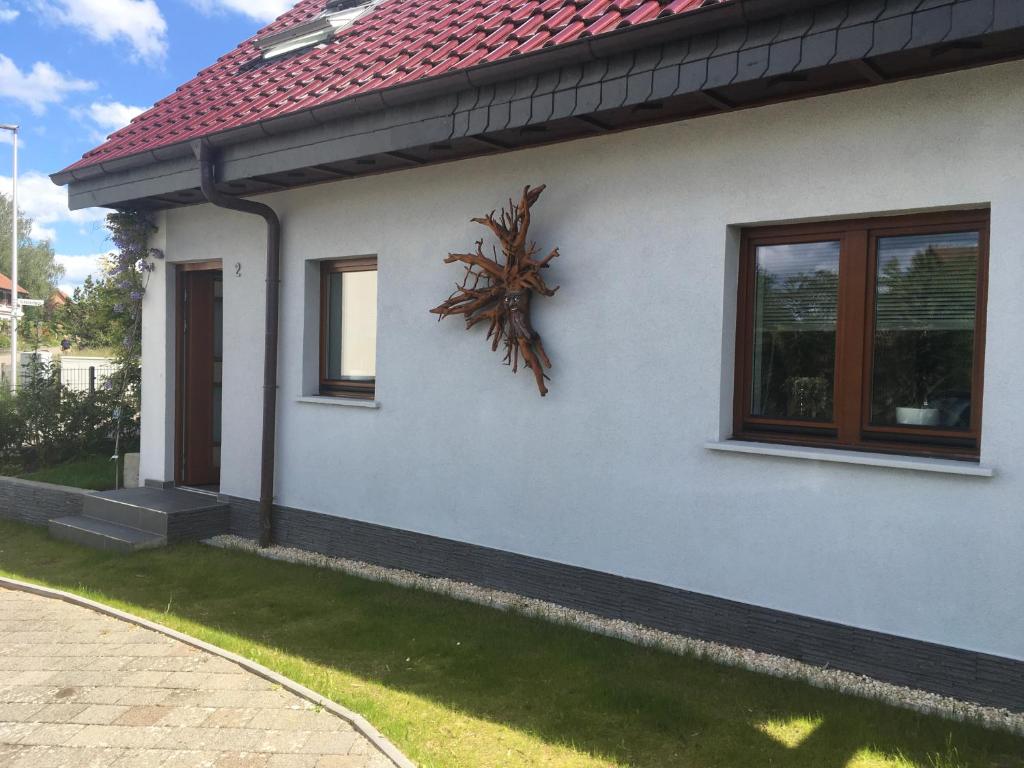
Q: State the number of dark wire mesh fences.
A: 1